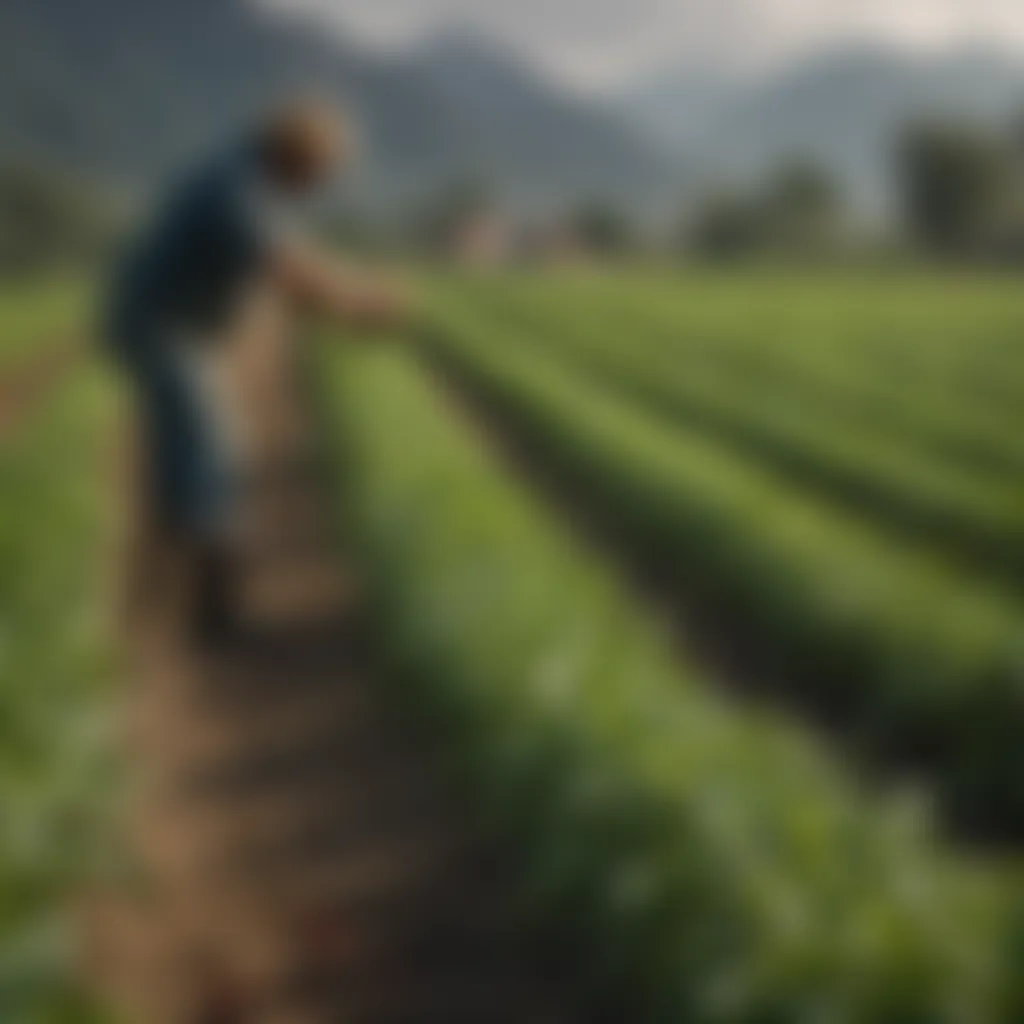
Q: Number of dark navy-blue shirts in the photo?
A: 1